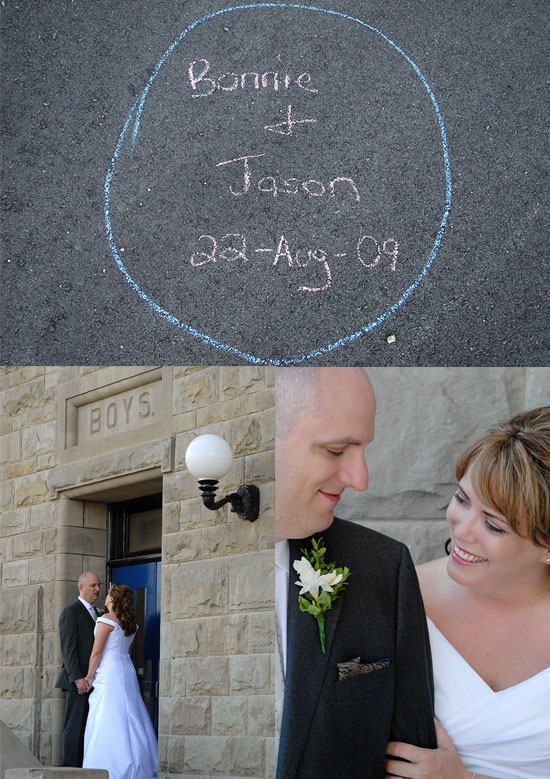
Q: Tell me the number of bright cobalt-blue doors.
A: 1